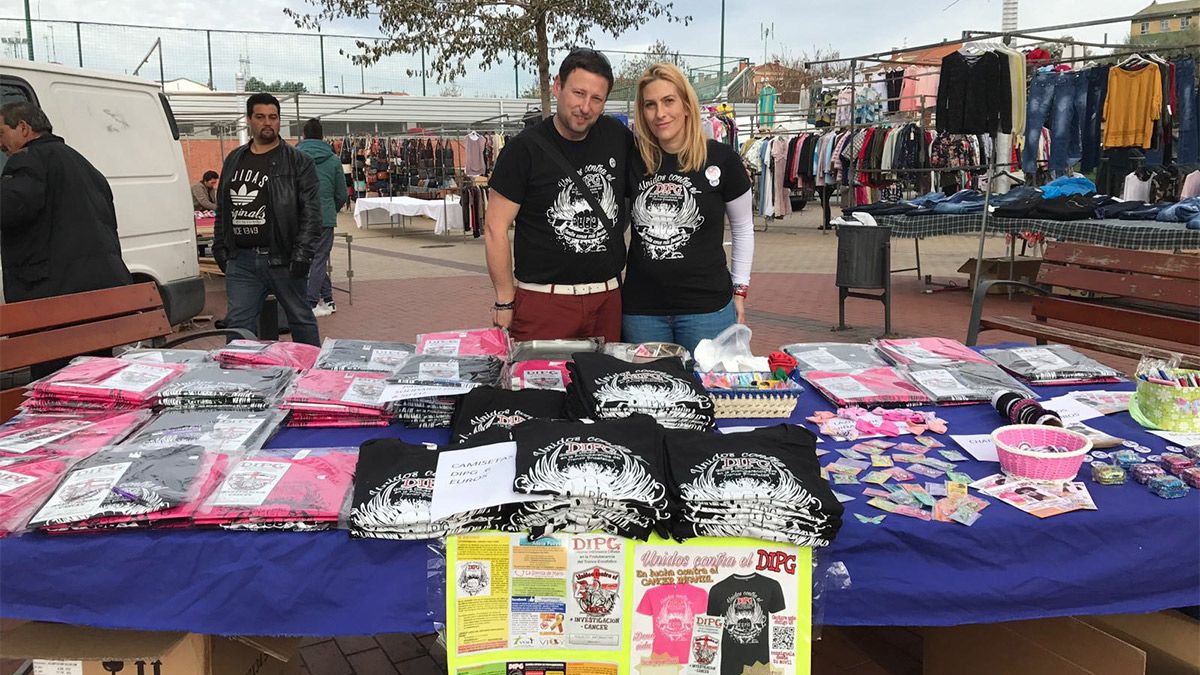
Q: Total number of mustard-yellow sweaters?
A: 1